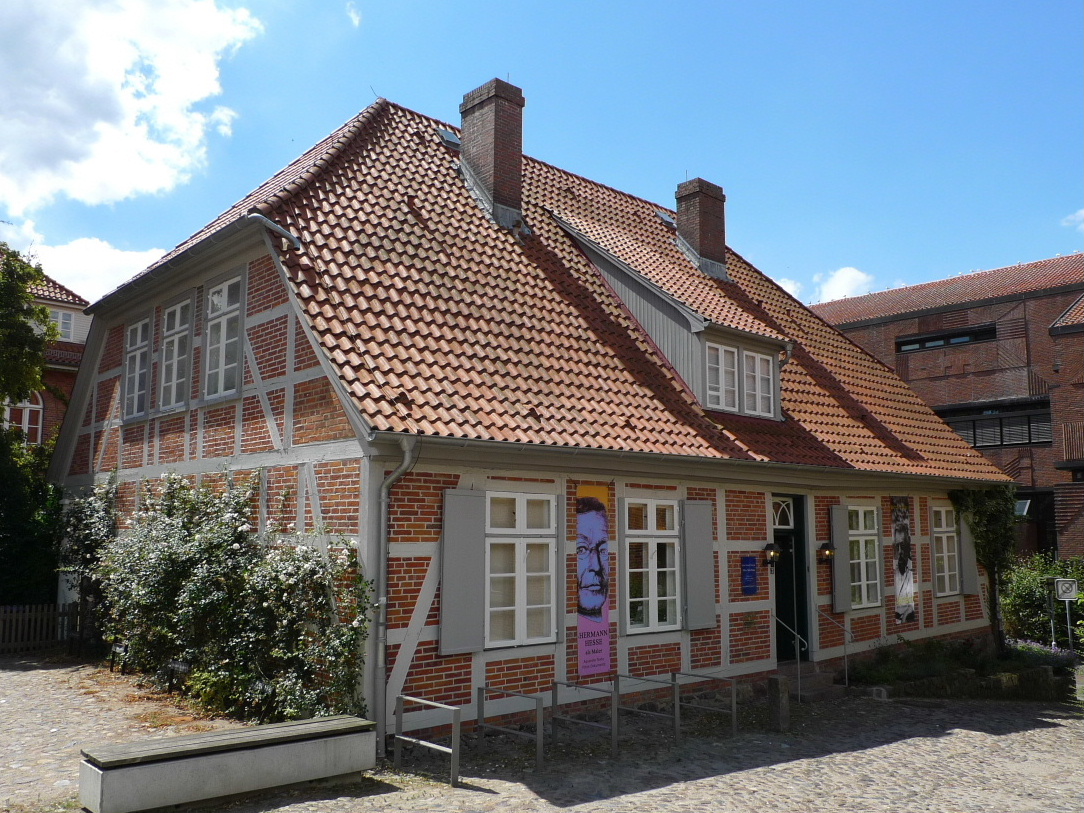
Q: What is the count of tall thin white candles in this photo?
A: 0